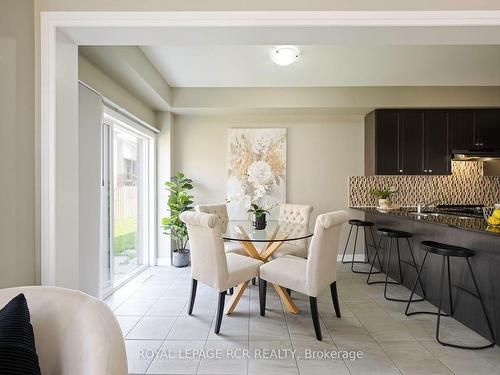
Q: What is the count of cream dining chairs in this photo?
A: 4